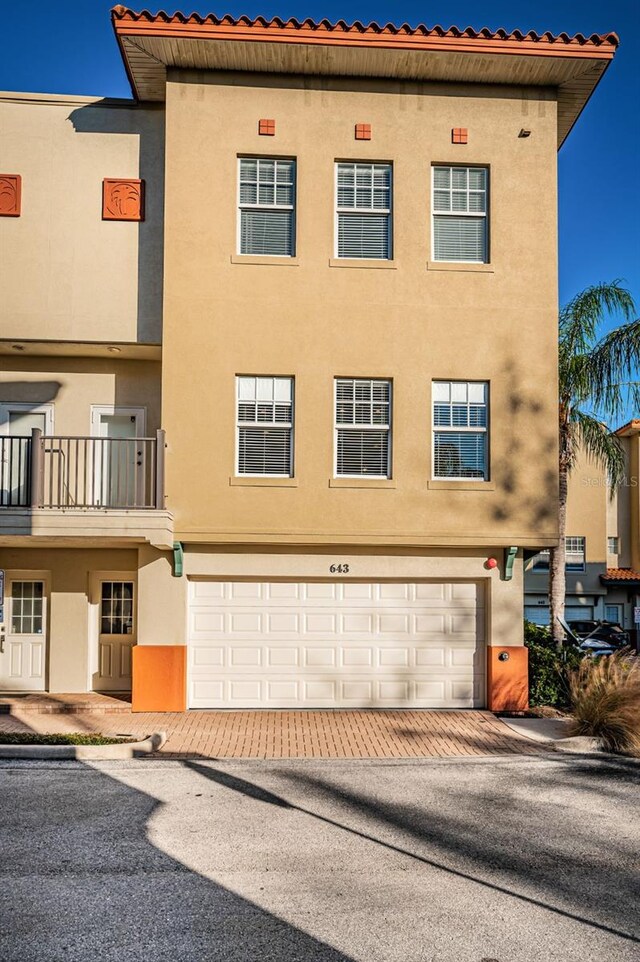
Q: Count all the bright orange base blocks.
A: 2